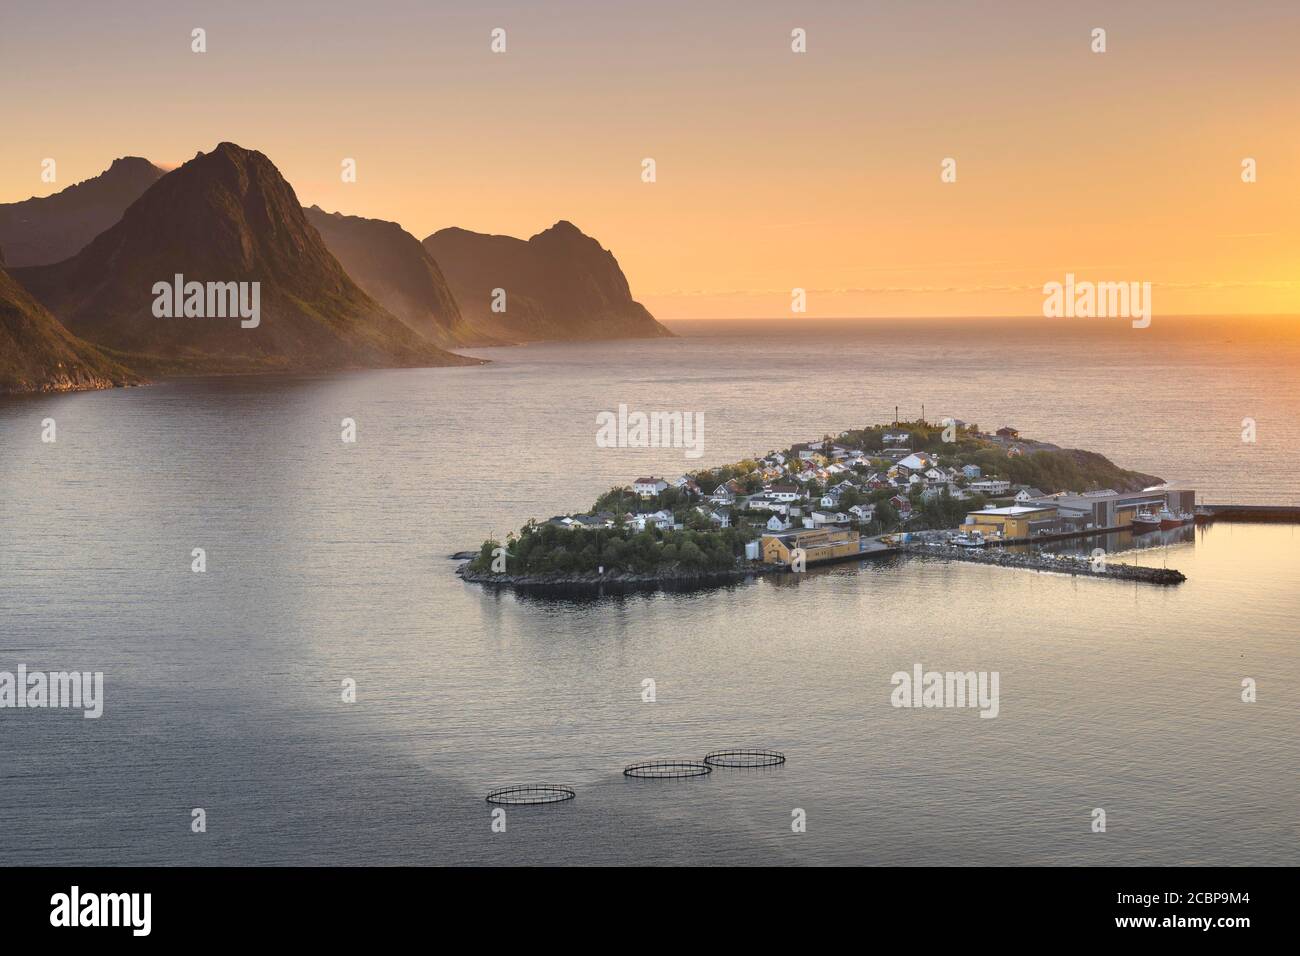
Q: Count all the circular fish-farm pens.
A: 3